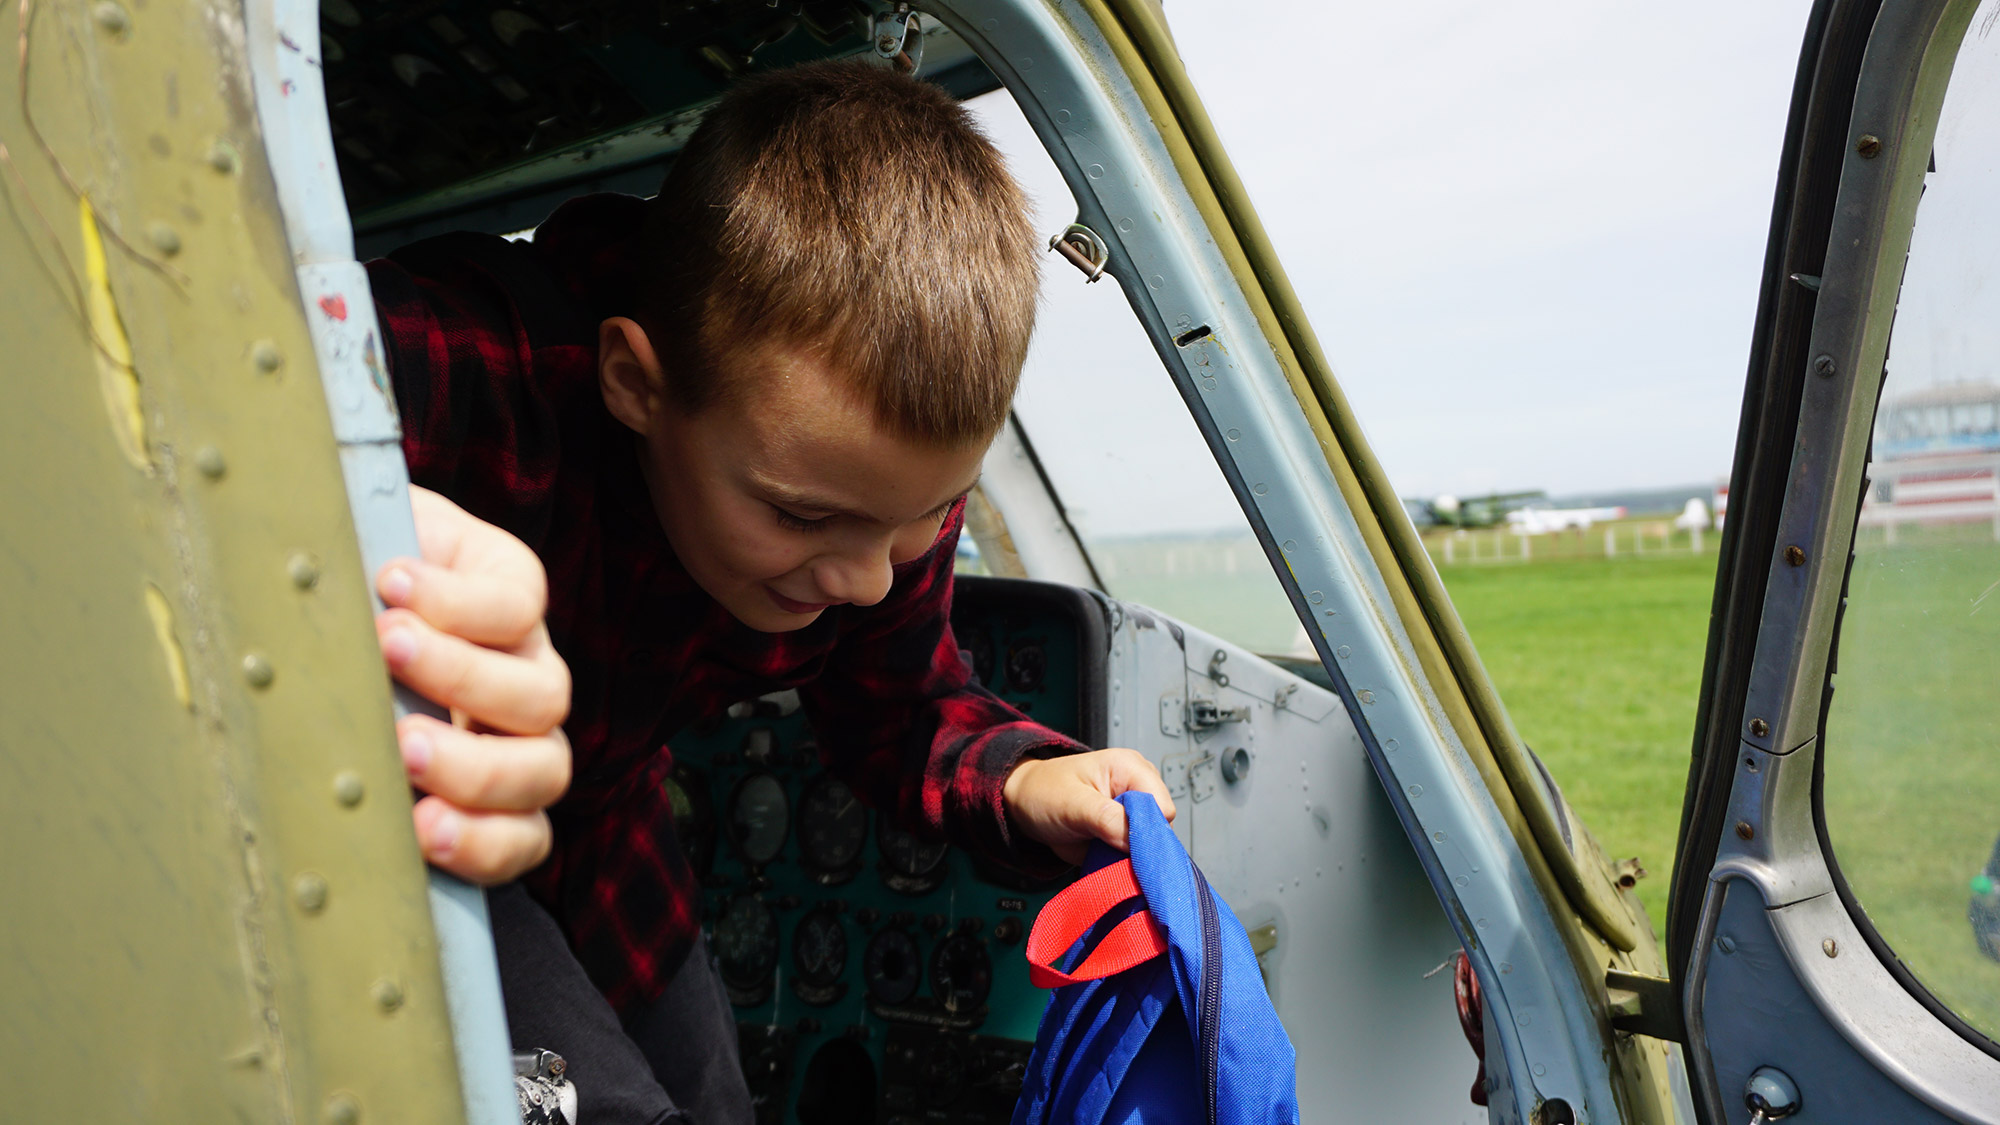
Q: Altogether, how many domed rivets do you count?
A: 11